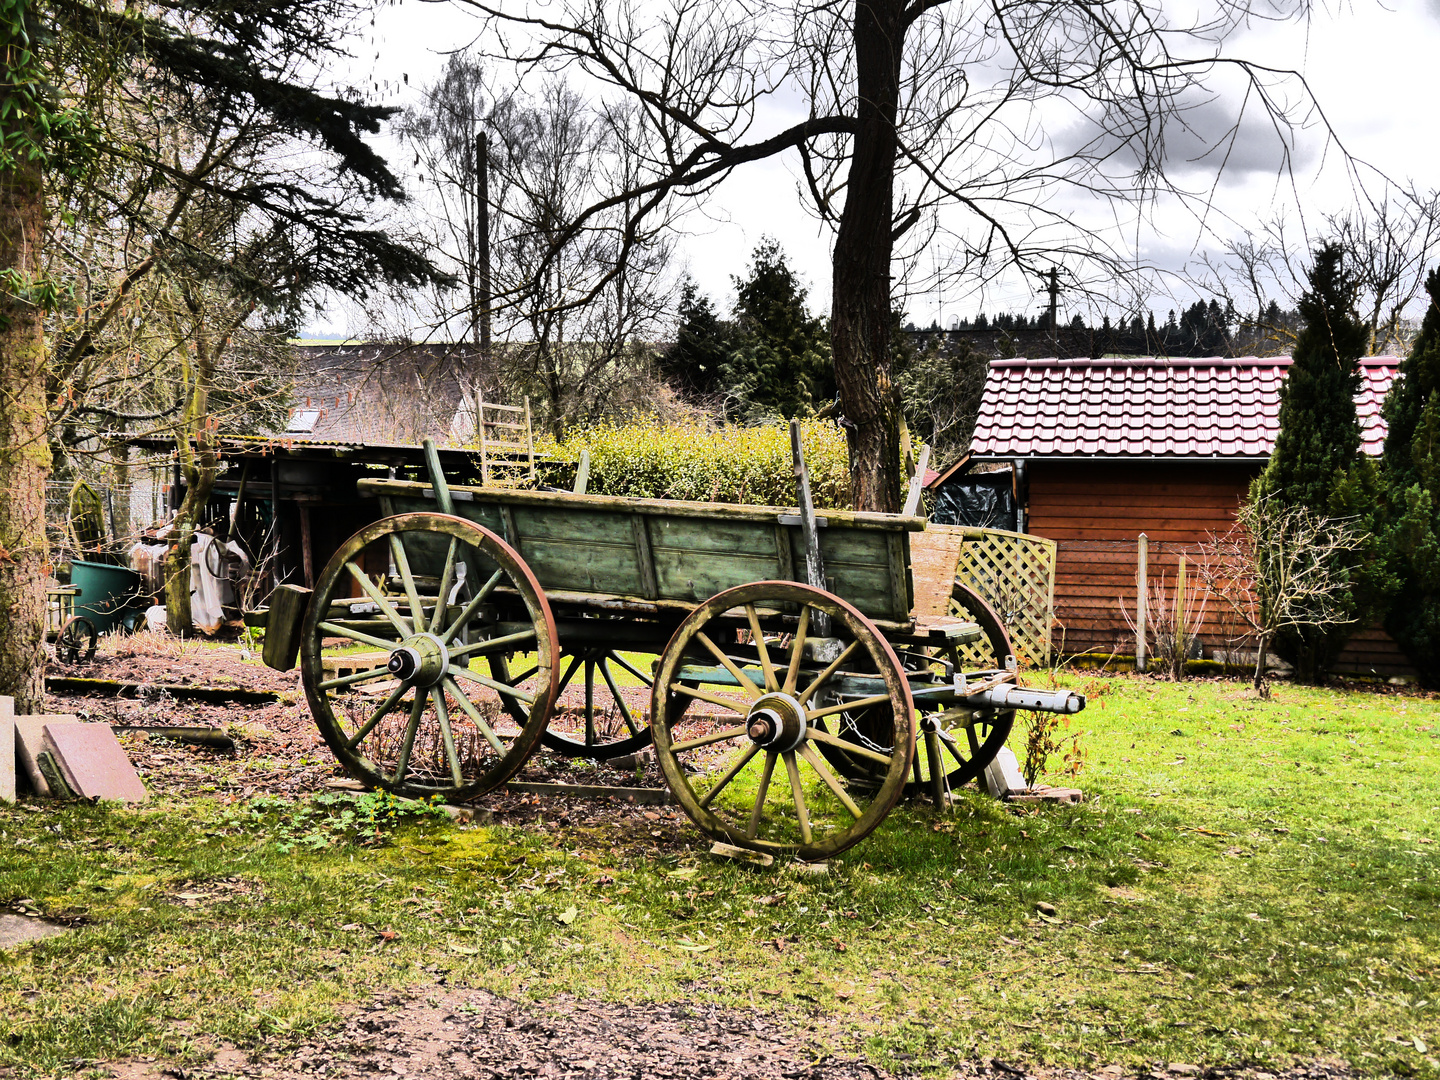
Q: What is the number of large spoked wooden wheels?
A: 4